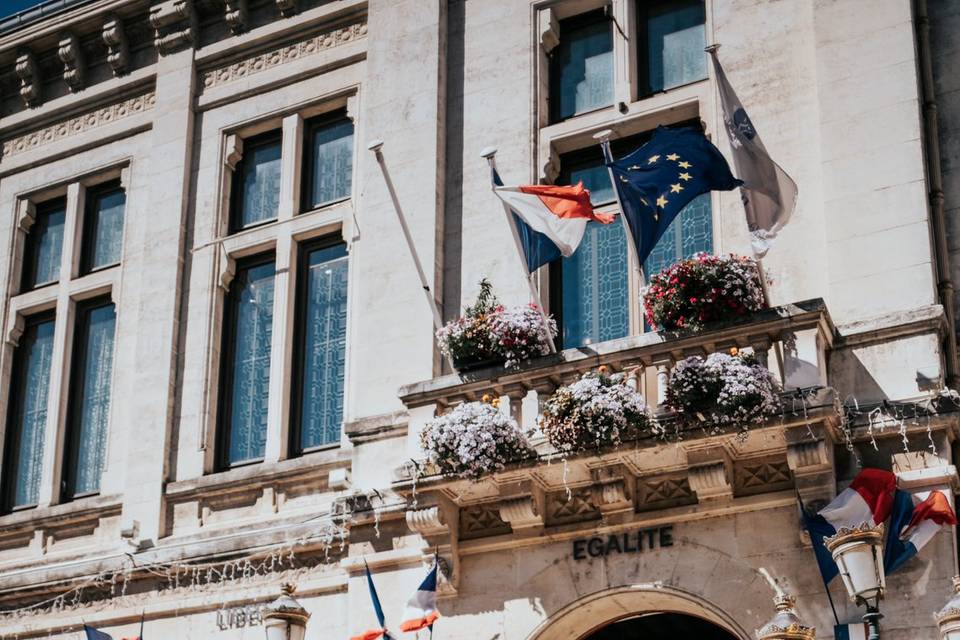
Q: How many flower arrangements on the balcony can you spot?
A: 5